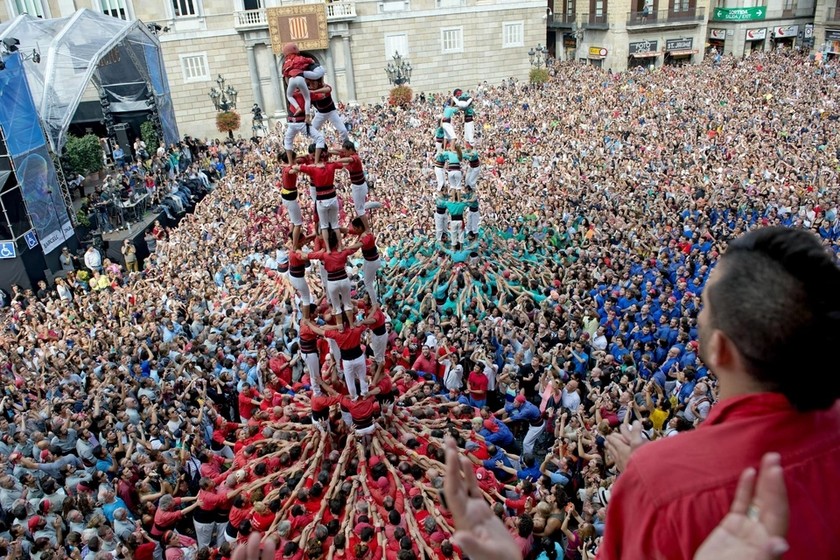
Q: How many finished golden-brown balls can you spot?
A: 0